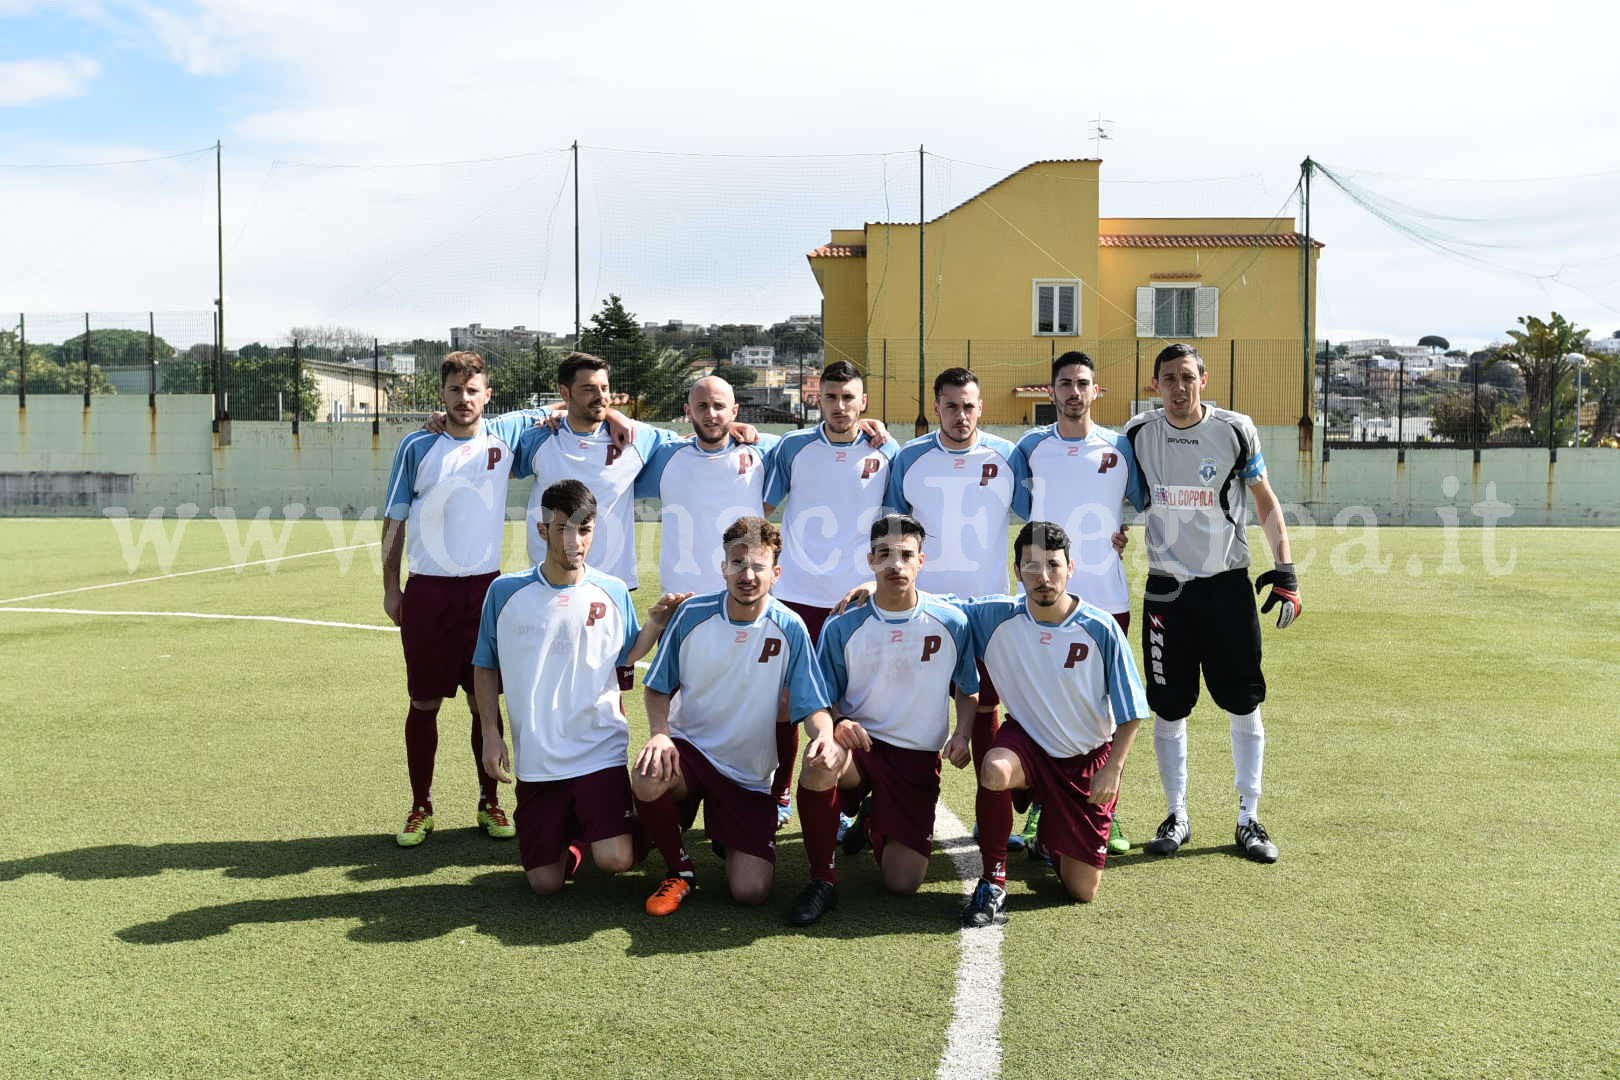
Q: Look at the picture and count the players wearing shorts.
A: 11